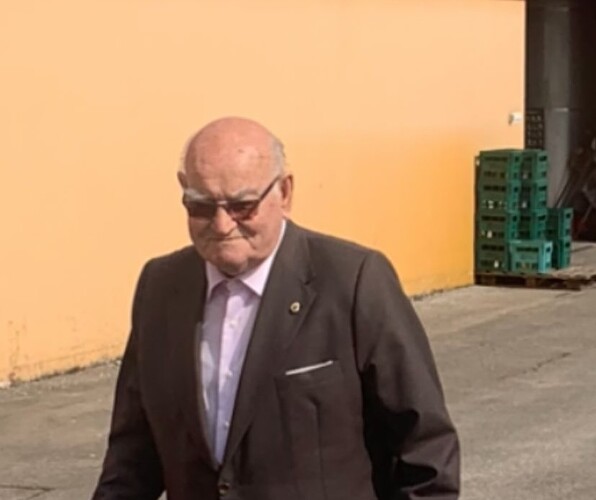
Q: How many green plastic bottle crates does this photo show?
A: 10